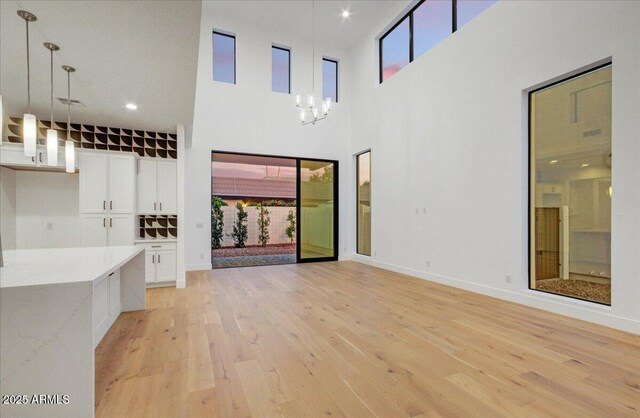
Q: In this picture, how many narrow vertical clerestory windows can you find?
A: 3